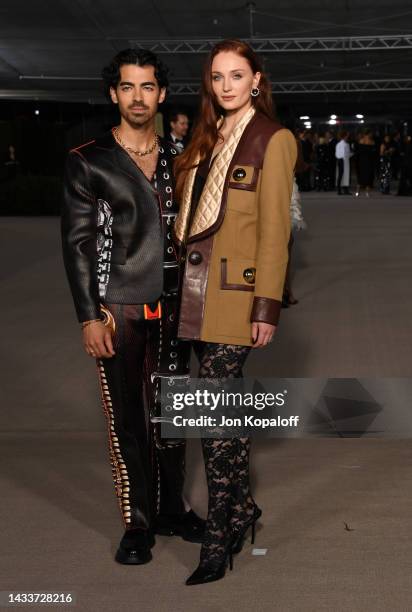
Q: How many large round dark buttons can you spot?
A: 3